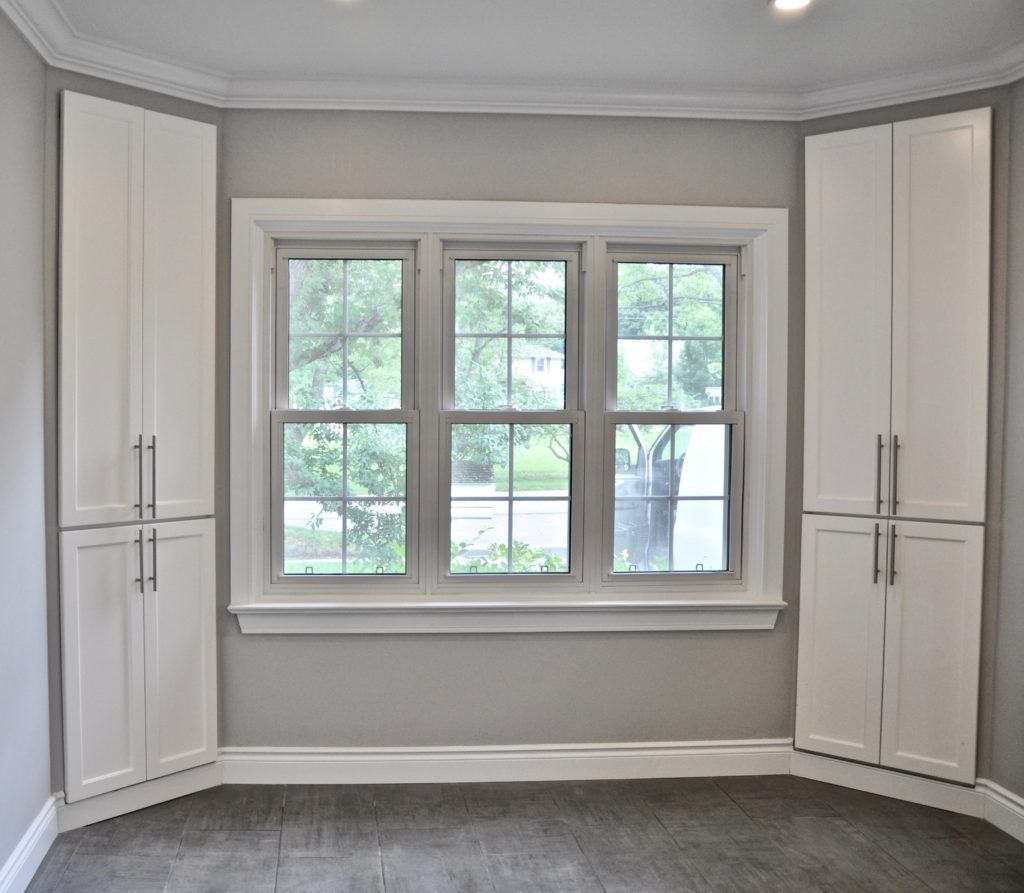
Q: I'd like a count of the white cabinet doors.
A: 8